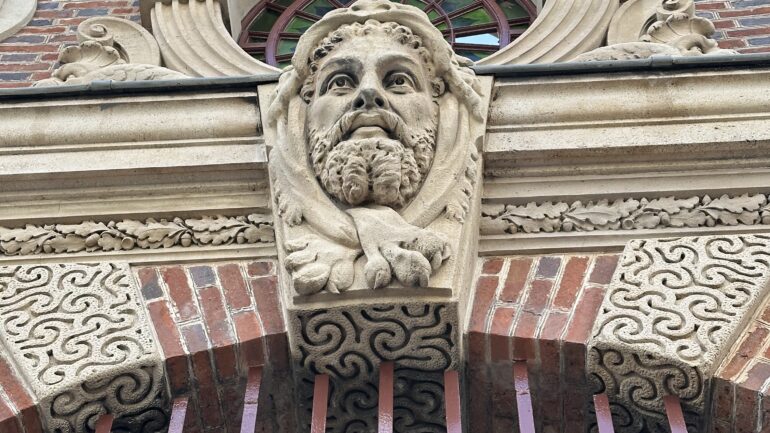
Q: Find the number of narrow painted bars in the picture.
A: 9